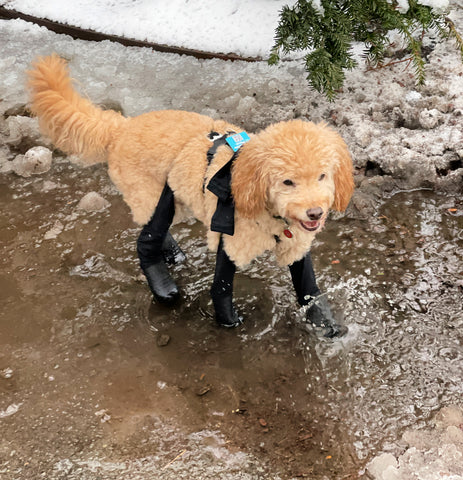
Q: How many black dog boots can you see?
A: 4